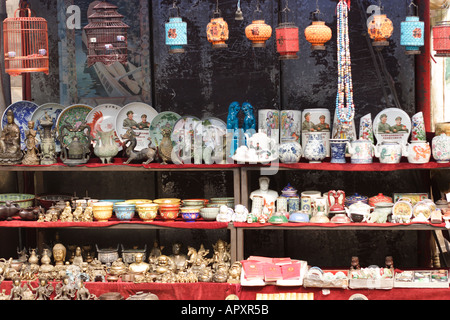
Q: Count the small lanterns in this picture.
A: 8